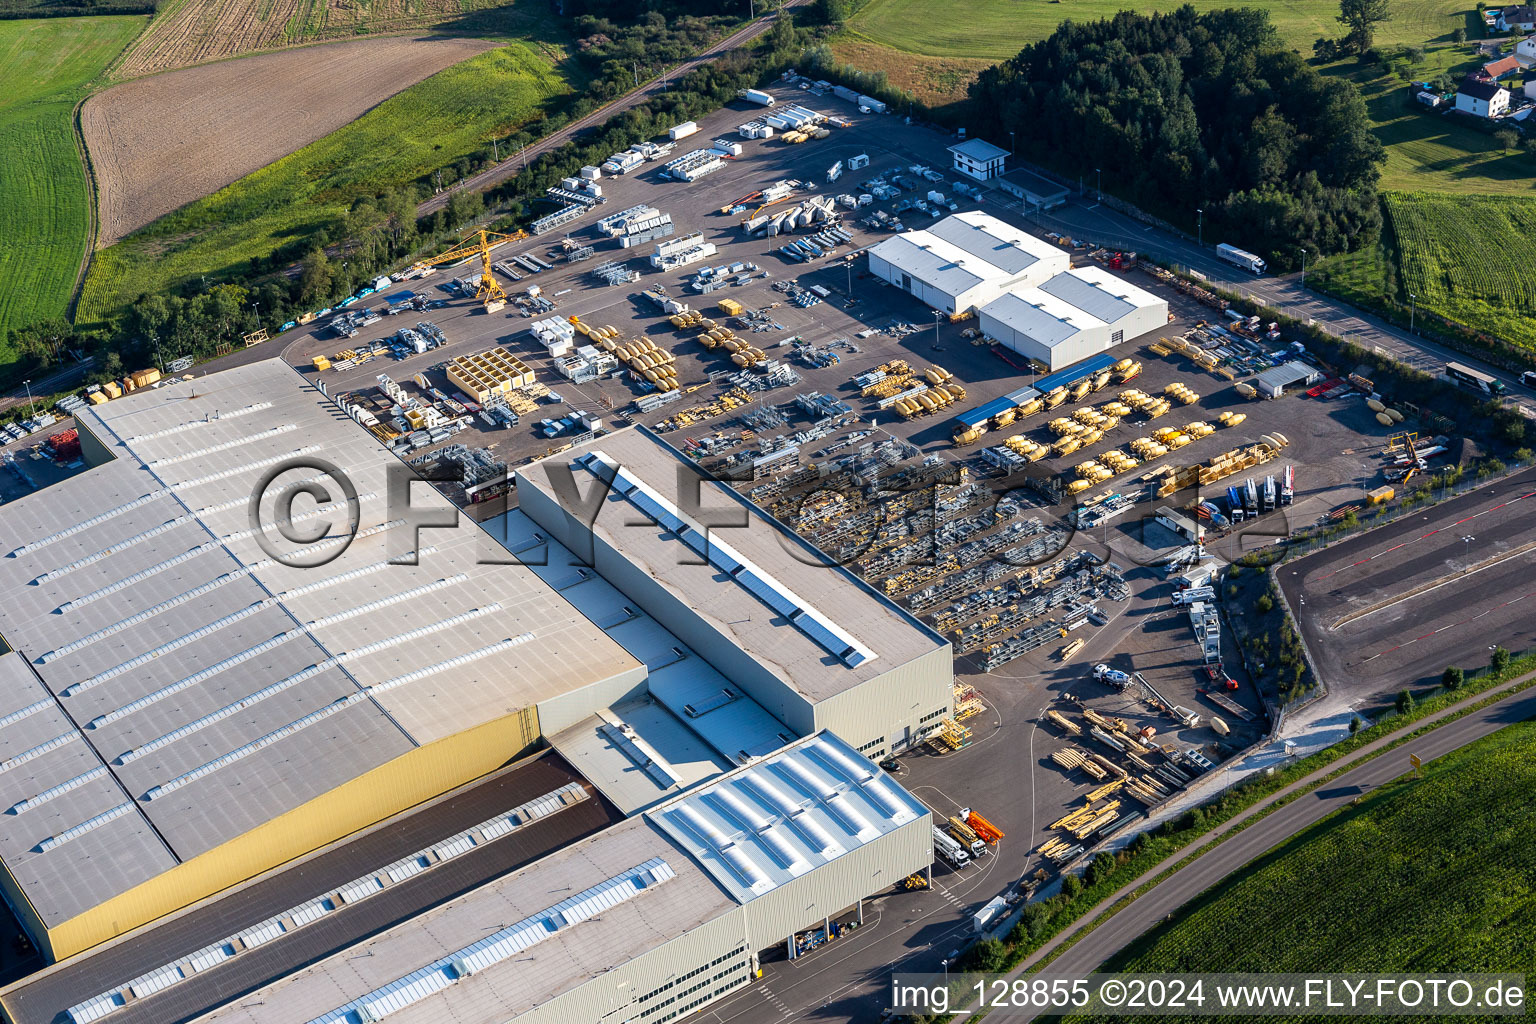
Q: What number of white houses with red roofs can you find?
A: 1